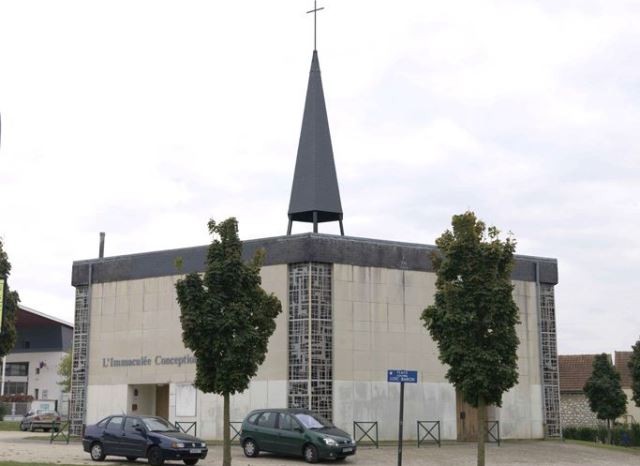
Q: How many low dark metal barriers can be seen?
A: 6